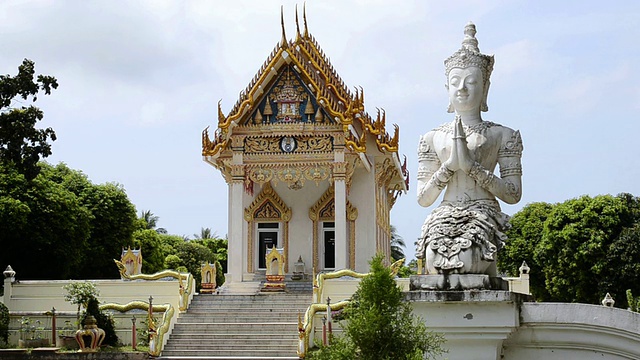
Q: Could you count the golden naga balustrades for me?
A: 4